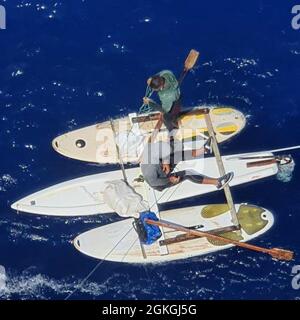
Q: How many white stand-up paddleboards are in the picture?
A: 3